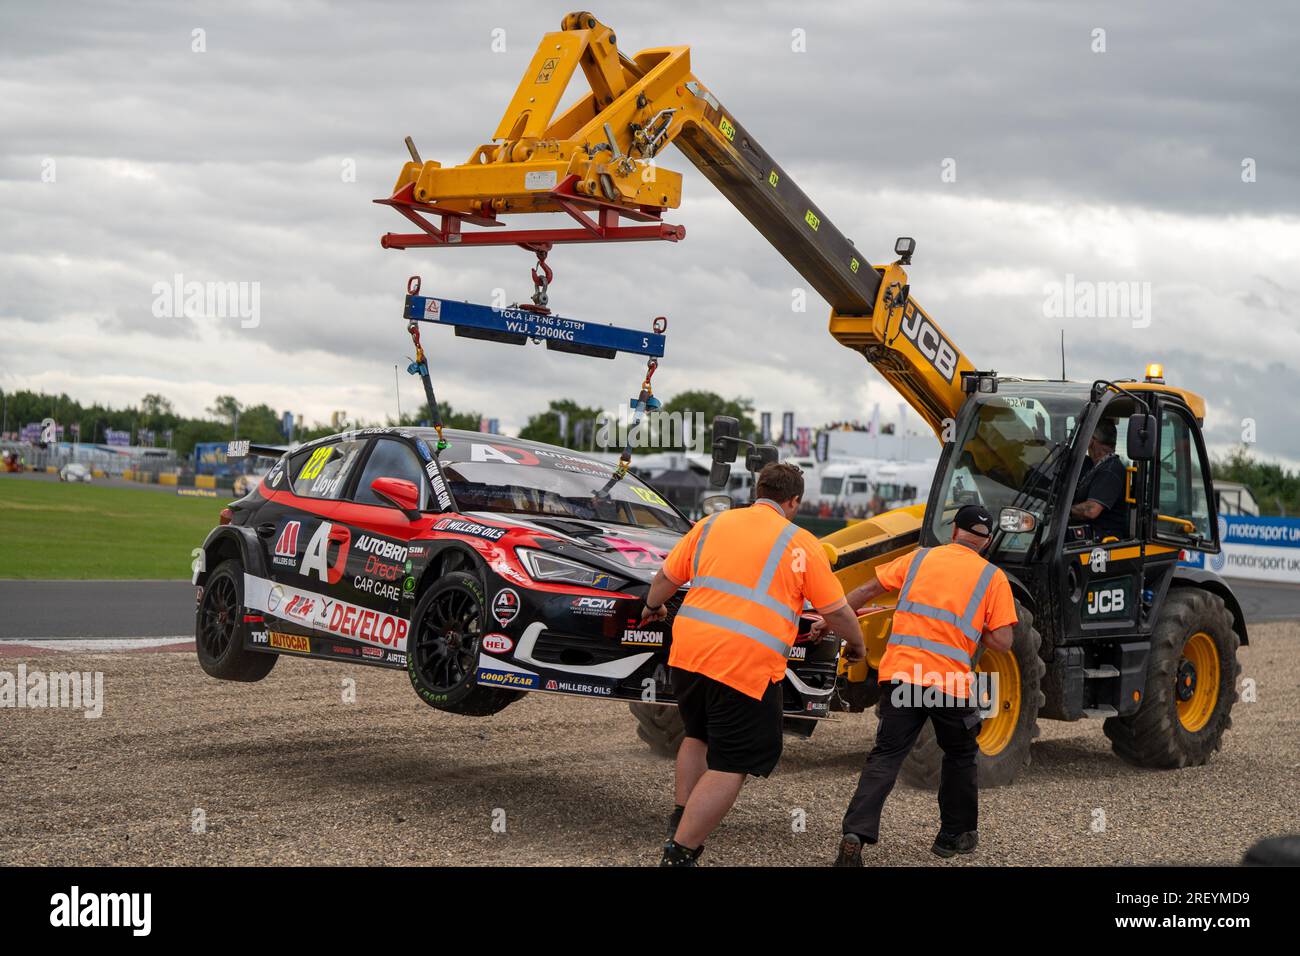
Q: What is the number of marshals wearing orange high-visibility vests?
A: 2